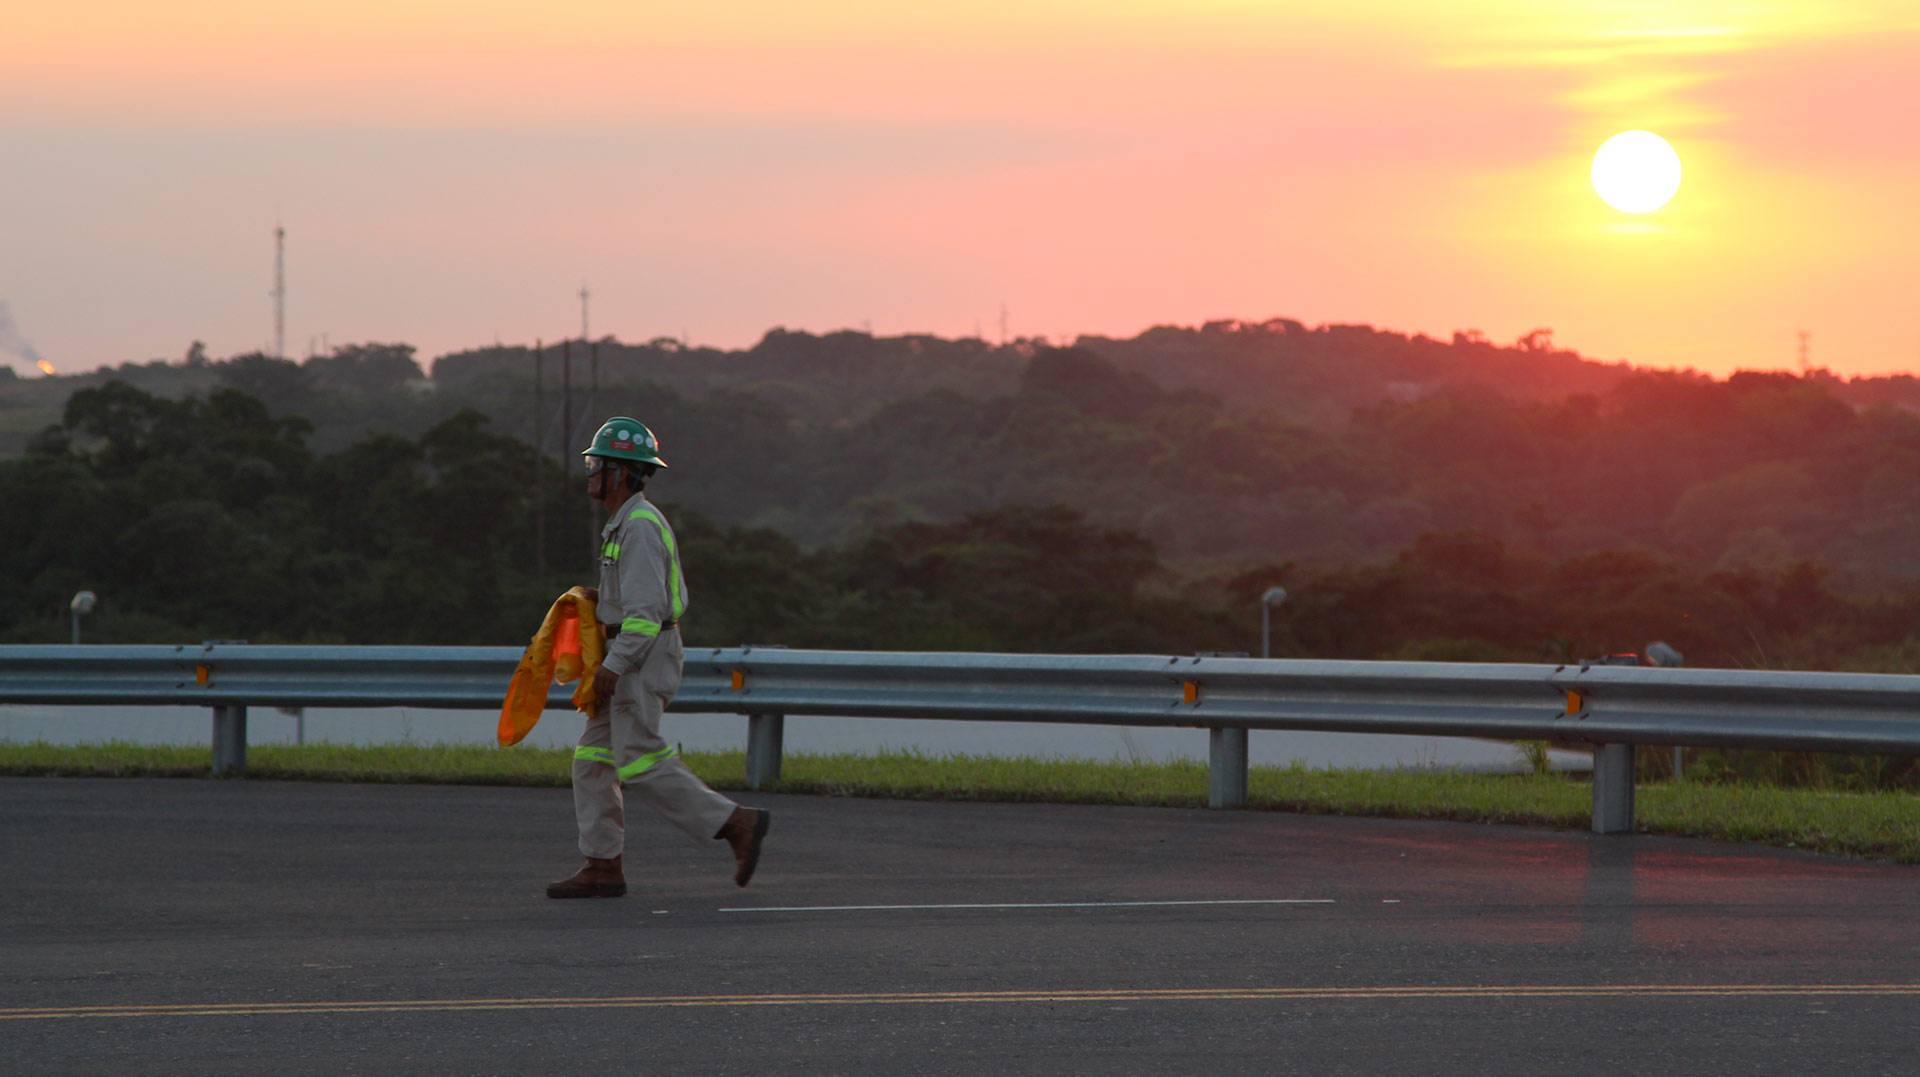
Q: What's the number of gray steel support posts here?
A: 4